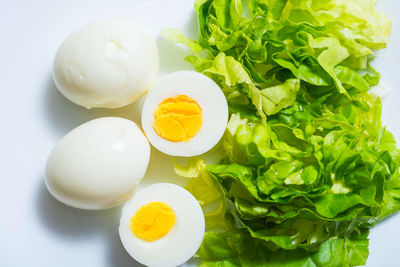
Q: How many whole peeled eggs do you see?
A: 2